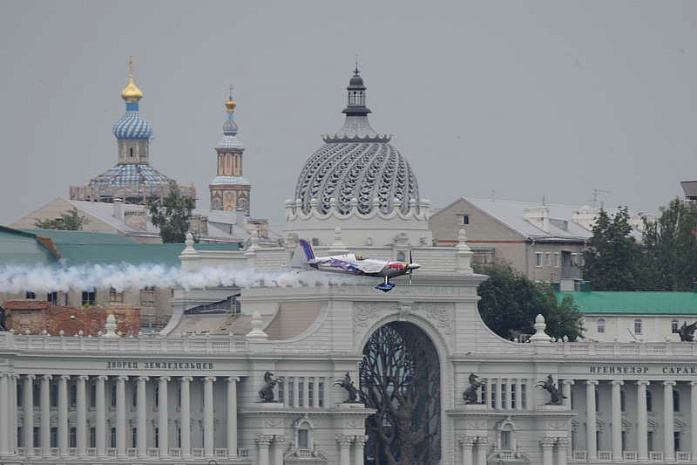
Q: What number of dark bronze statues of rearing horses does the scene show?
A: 4